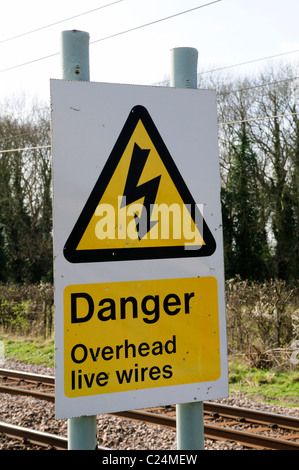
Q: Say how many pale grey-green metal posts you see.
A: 2